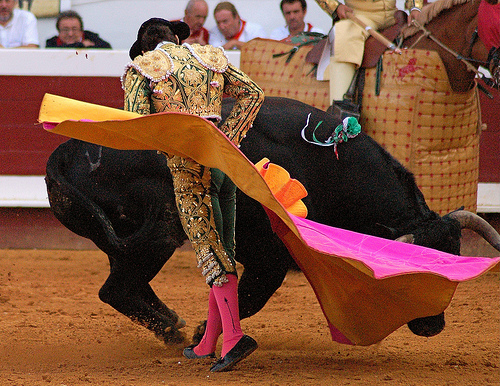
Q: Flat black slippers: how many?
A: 2